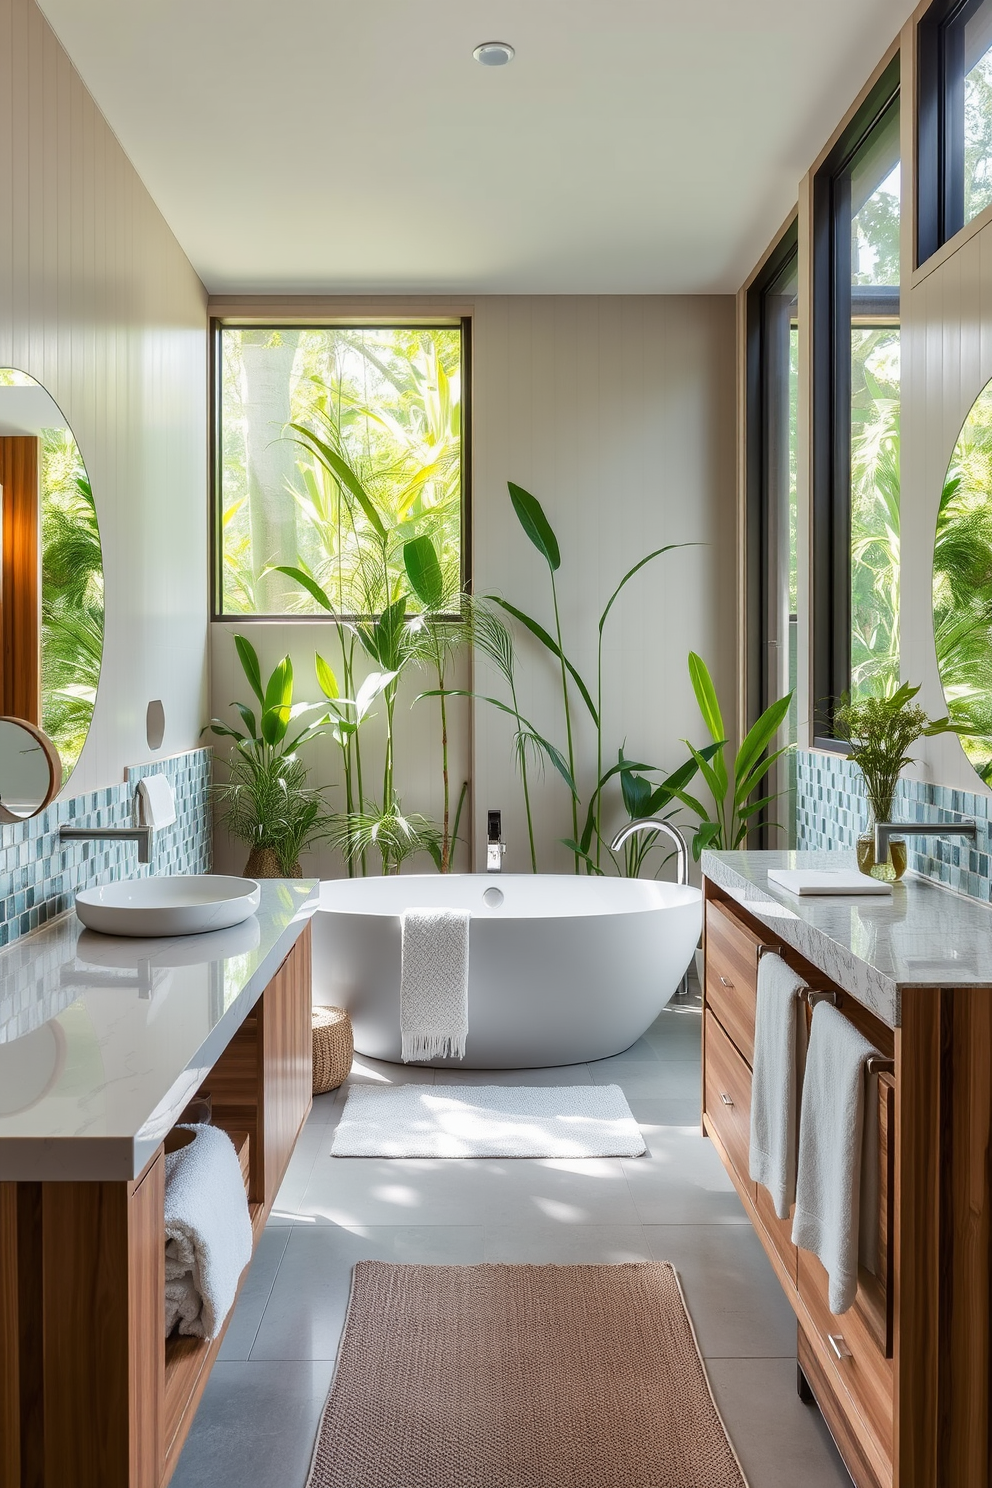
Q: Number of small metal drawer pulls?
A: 3